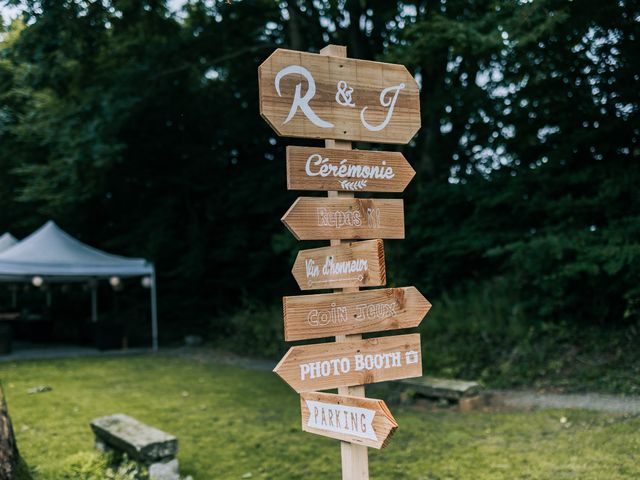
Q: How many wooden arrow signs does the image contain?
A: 6